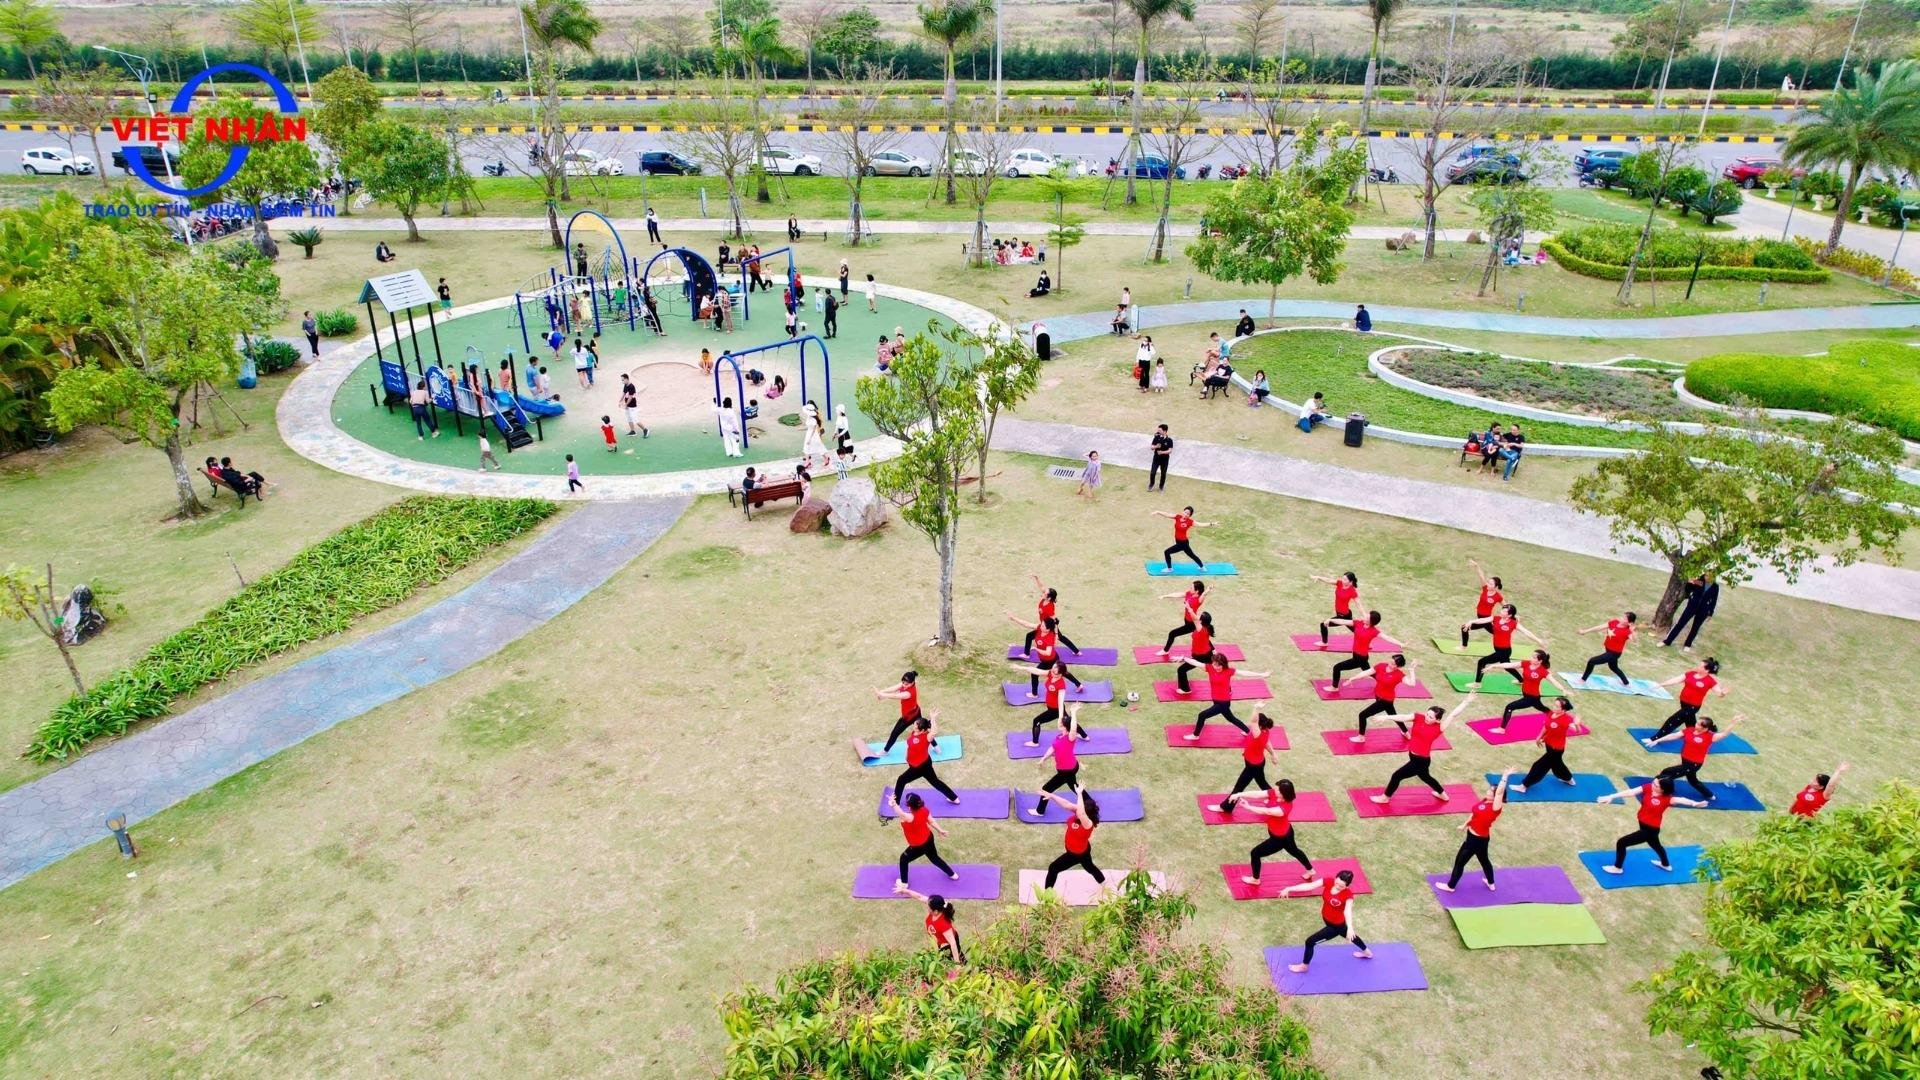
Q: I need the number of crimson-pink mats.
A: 10